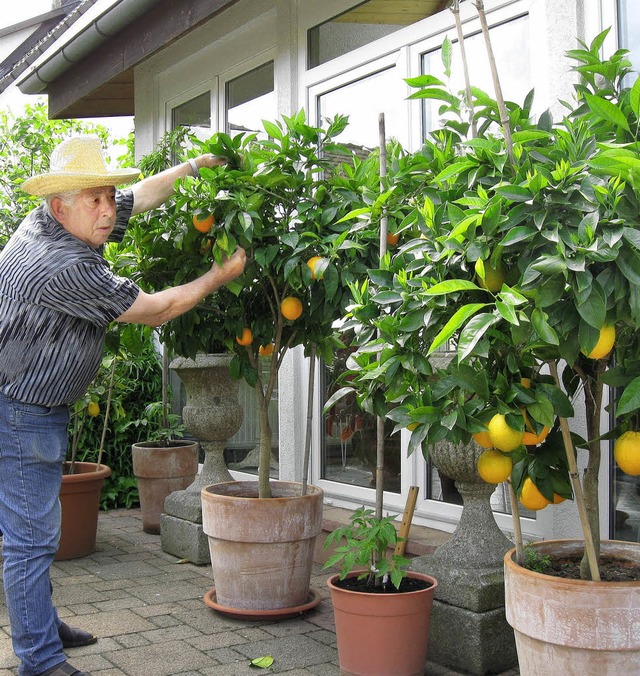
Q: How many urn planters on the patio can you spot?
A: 2